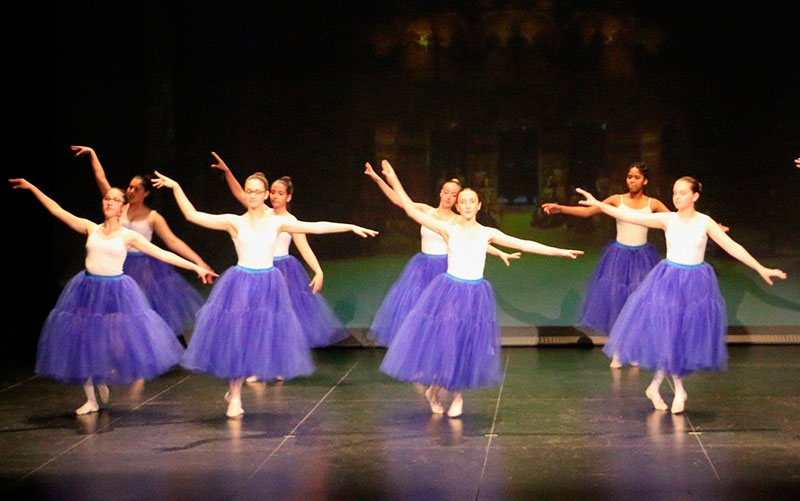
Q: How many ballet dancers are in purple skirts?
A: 8